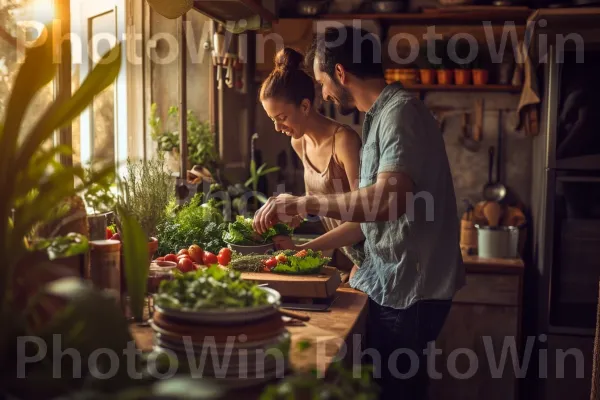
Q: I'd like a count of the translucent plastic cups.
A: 0